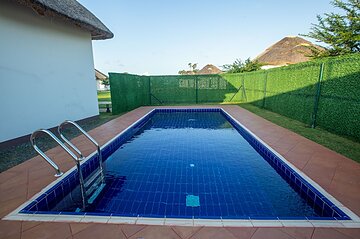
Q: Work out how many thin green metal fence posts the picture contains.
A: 5